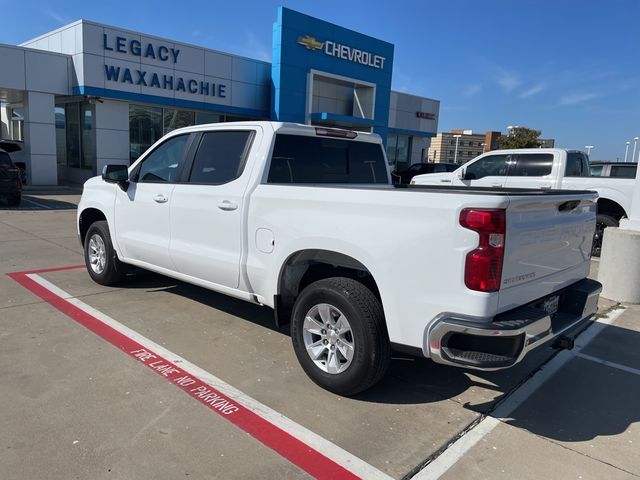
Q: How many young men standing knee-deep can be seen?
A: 0